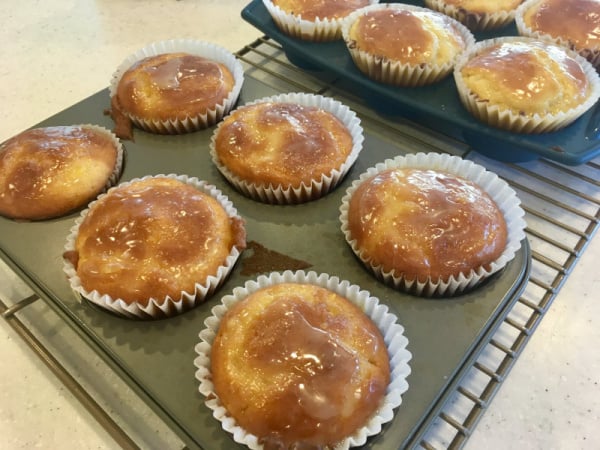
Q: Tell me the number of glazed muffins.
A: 11